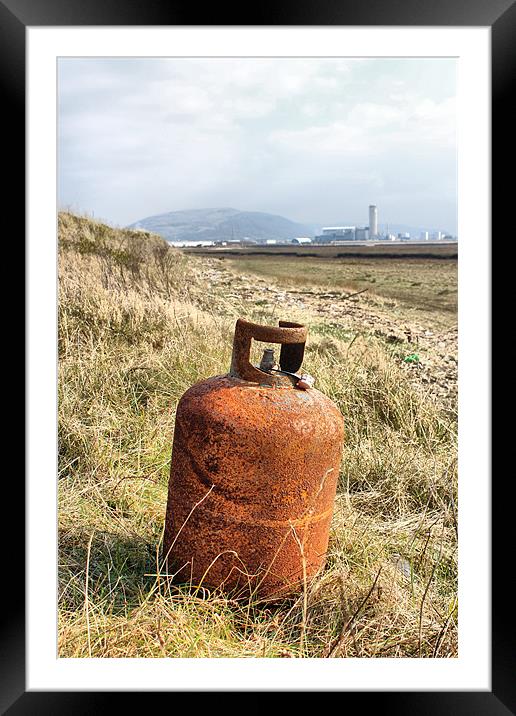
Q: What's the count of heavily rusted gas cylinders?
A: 1